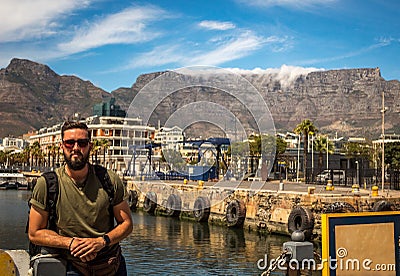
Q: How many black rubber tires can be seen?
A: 8